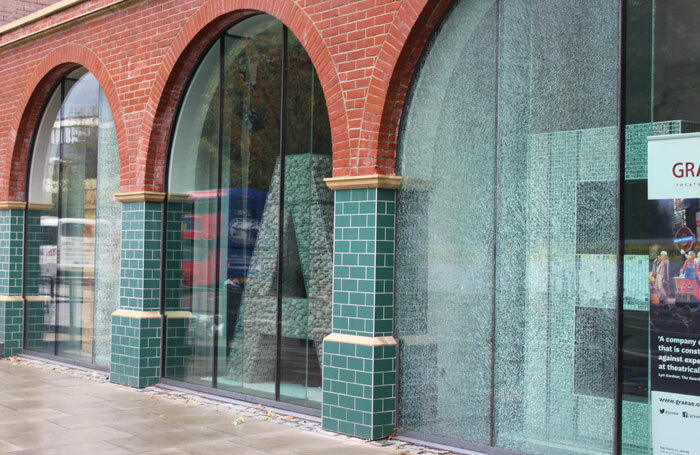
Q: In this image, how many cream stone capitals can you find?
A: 3